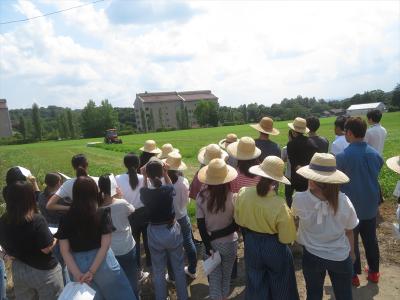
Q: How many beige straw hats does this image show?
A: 12